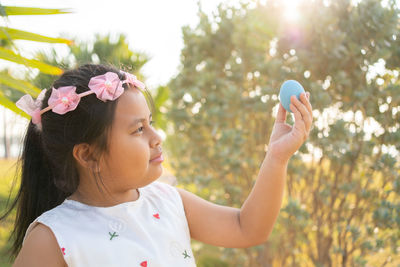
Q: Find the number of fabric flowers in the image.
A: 4